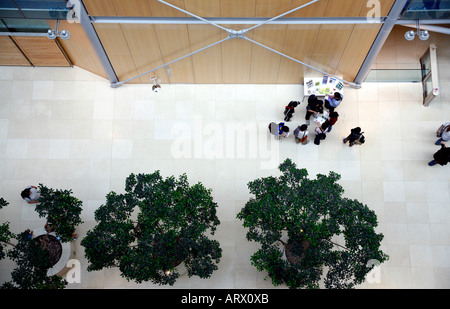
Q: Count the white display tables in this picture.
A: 1